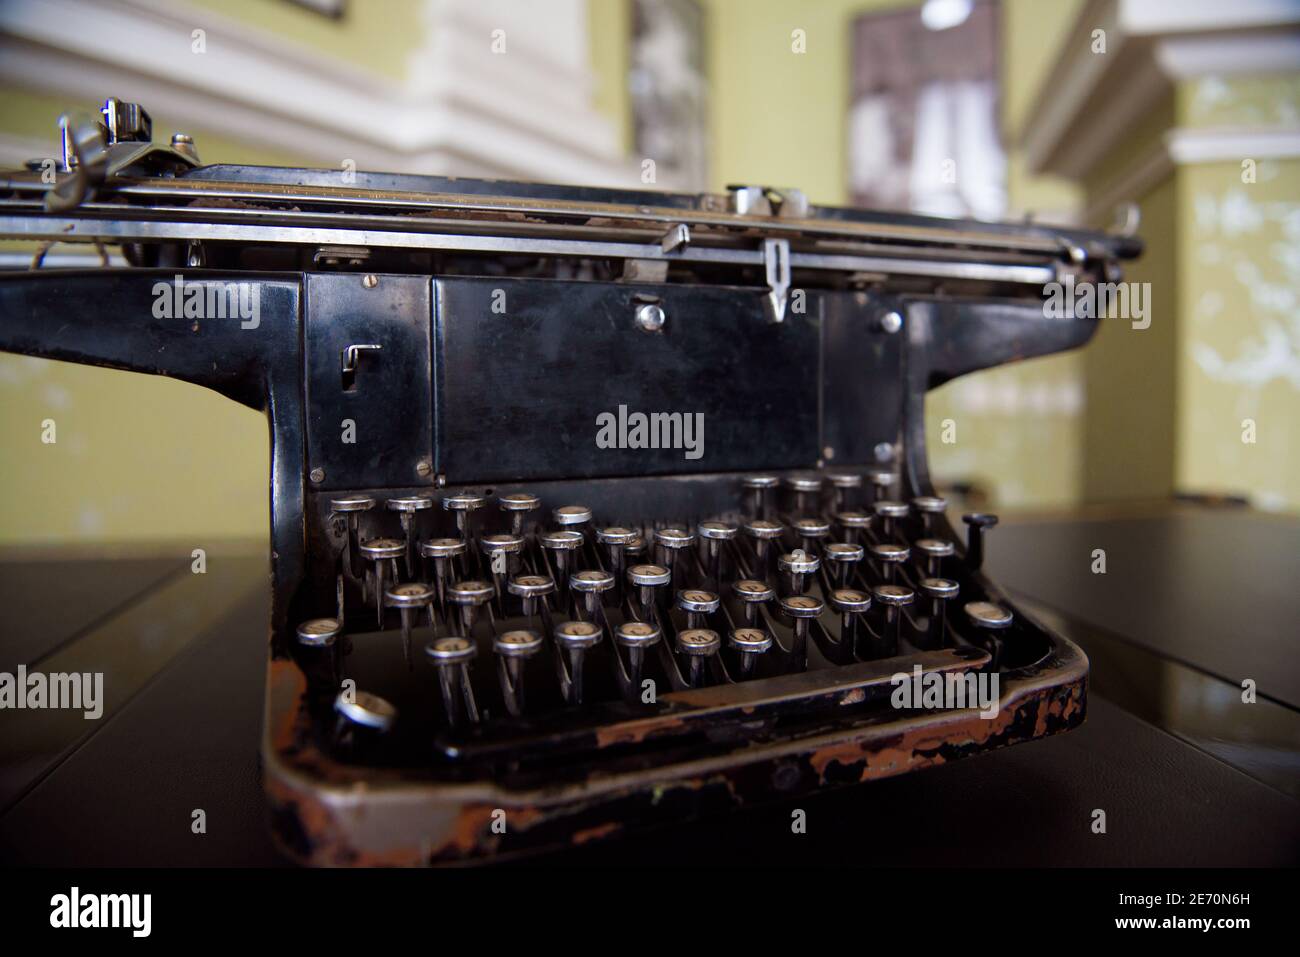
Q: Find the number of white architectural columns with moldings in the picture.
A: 2